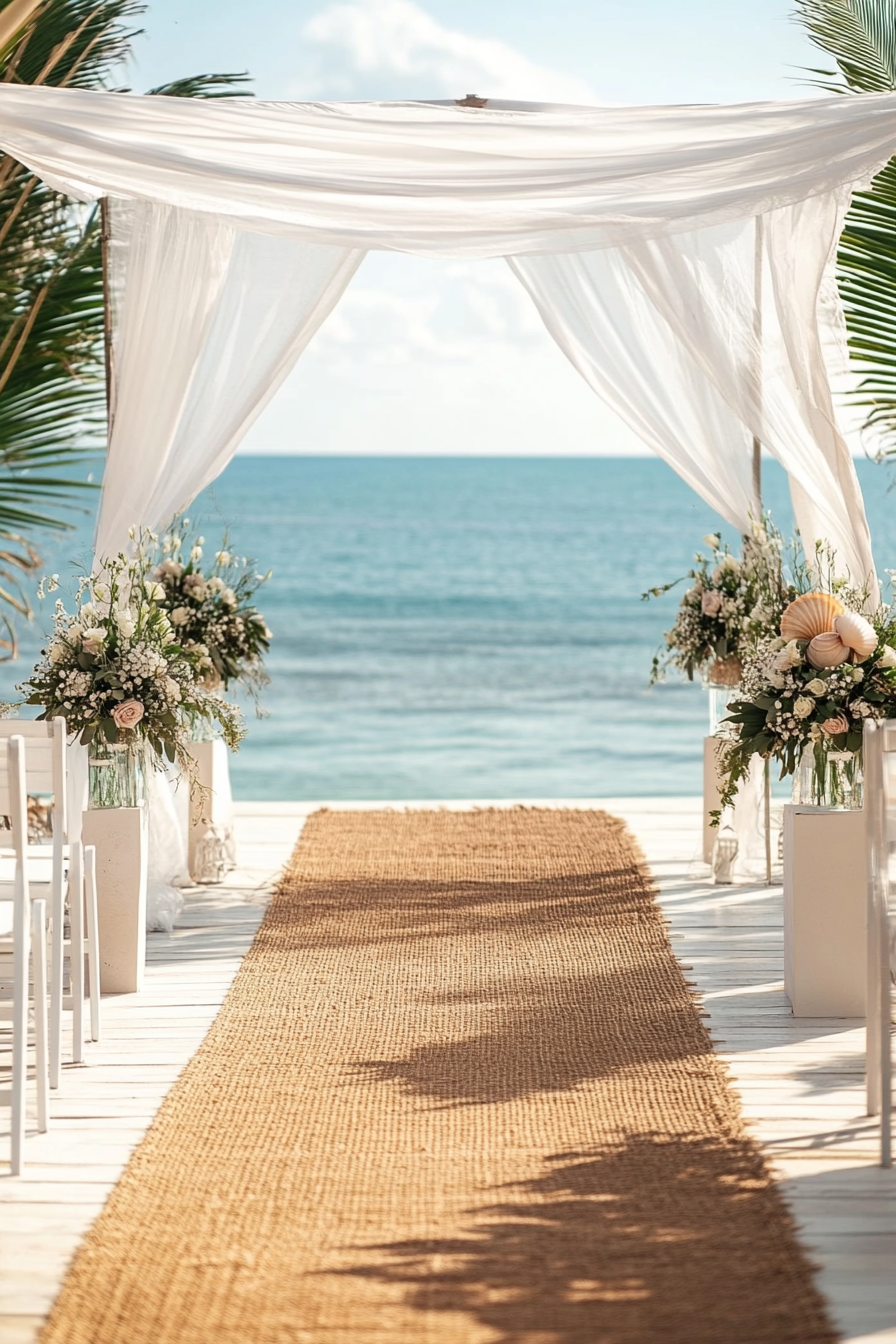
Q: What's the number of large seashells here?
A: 3